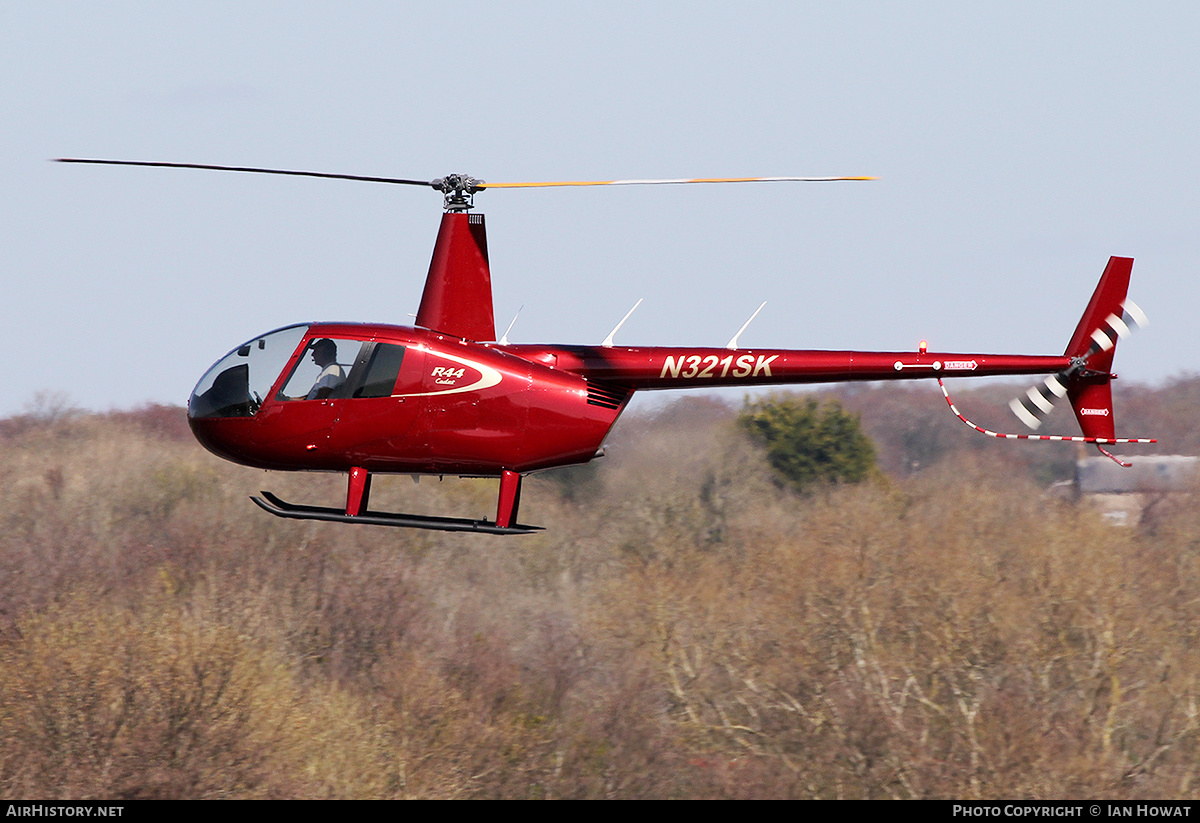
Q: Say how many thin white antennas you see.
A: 3